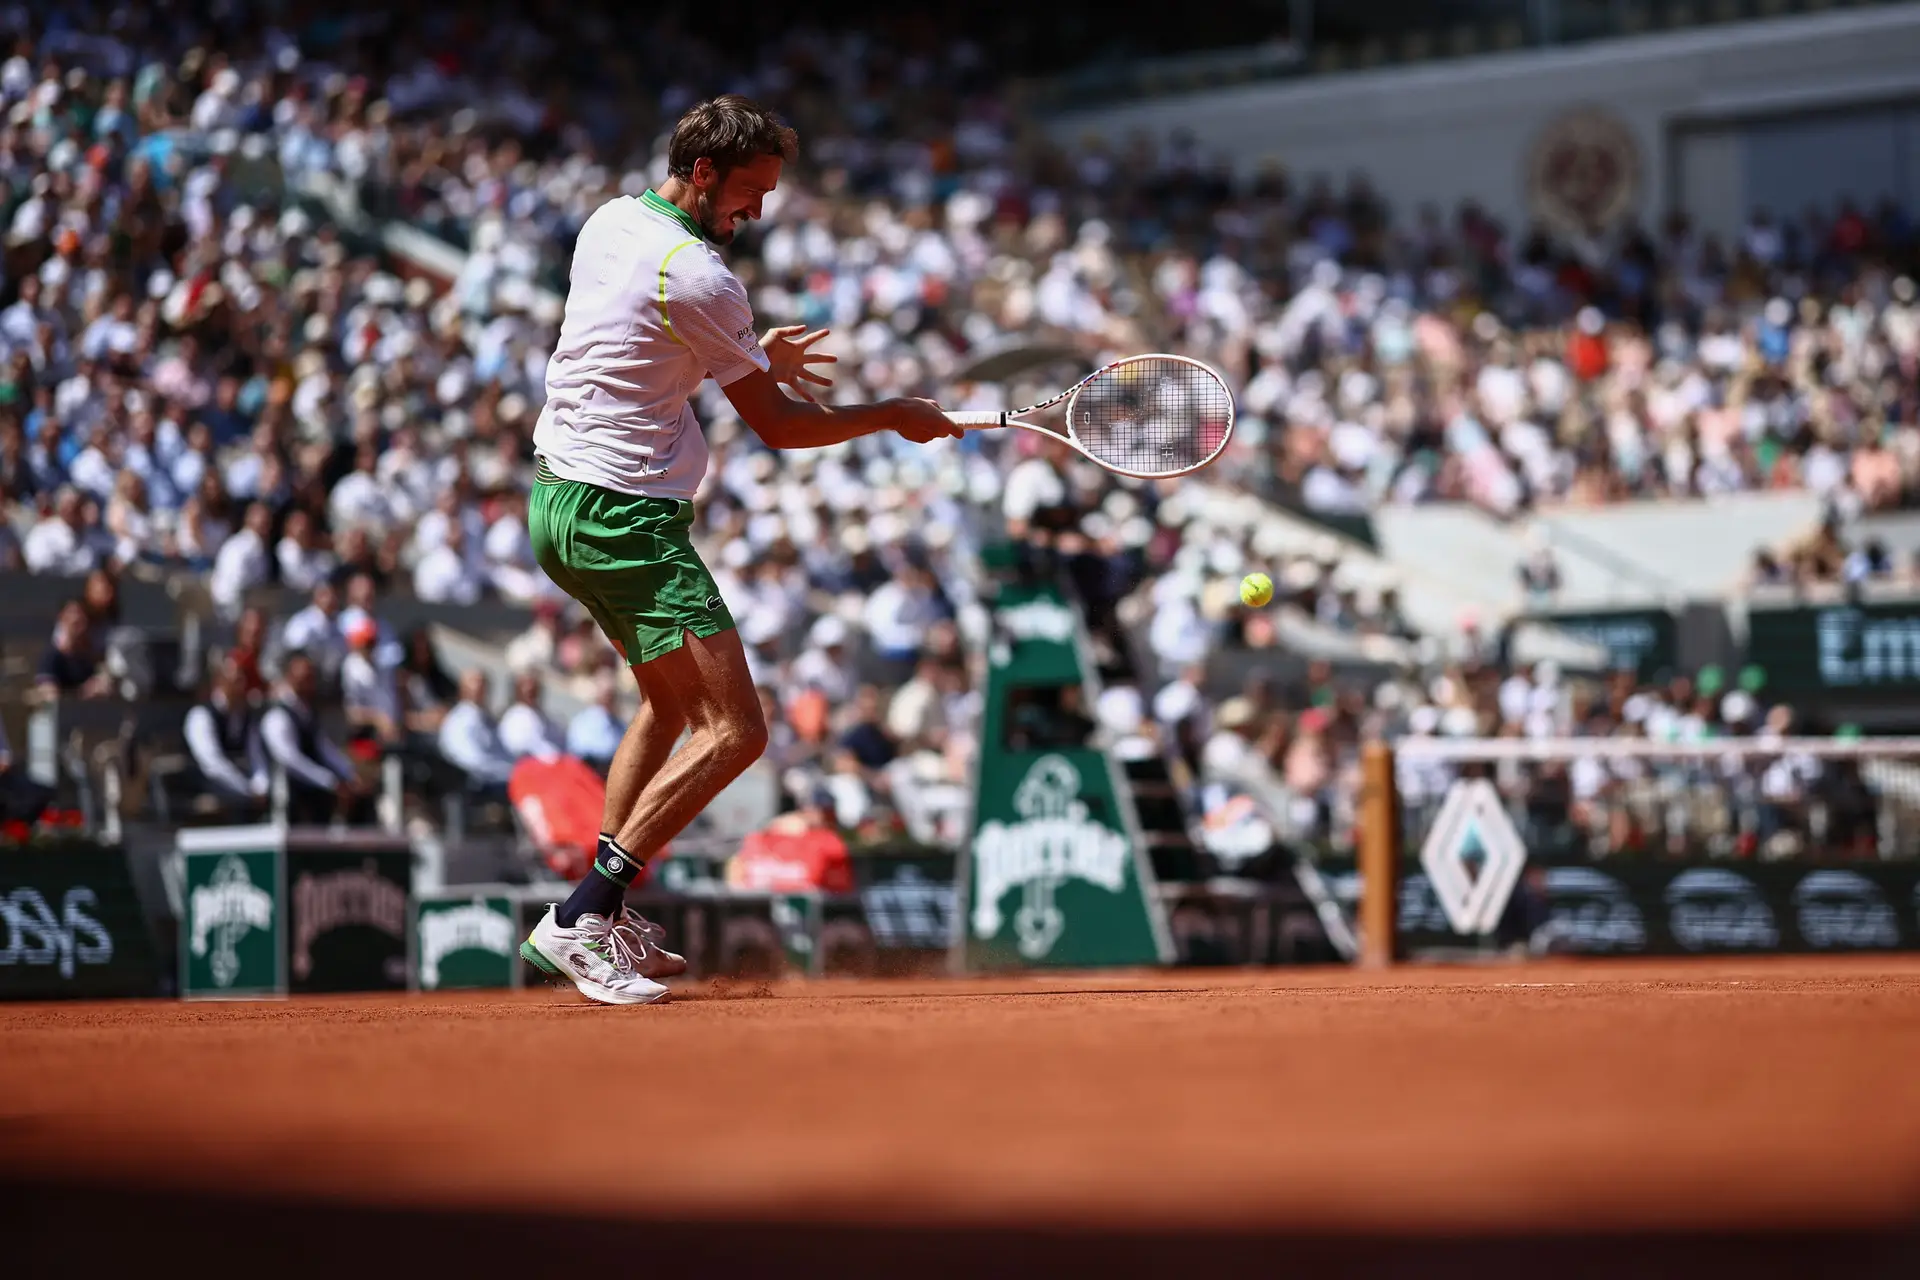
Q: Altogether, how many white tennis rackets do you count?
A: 1